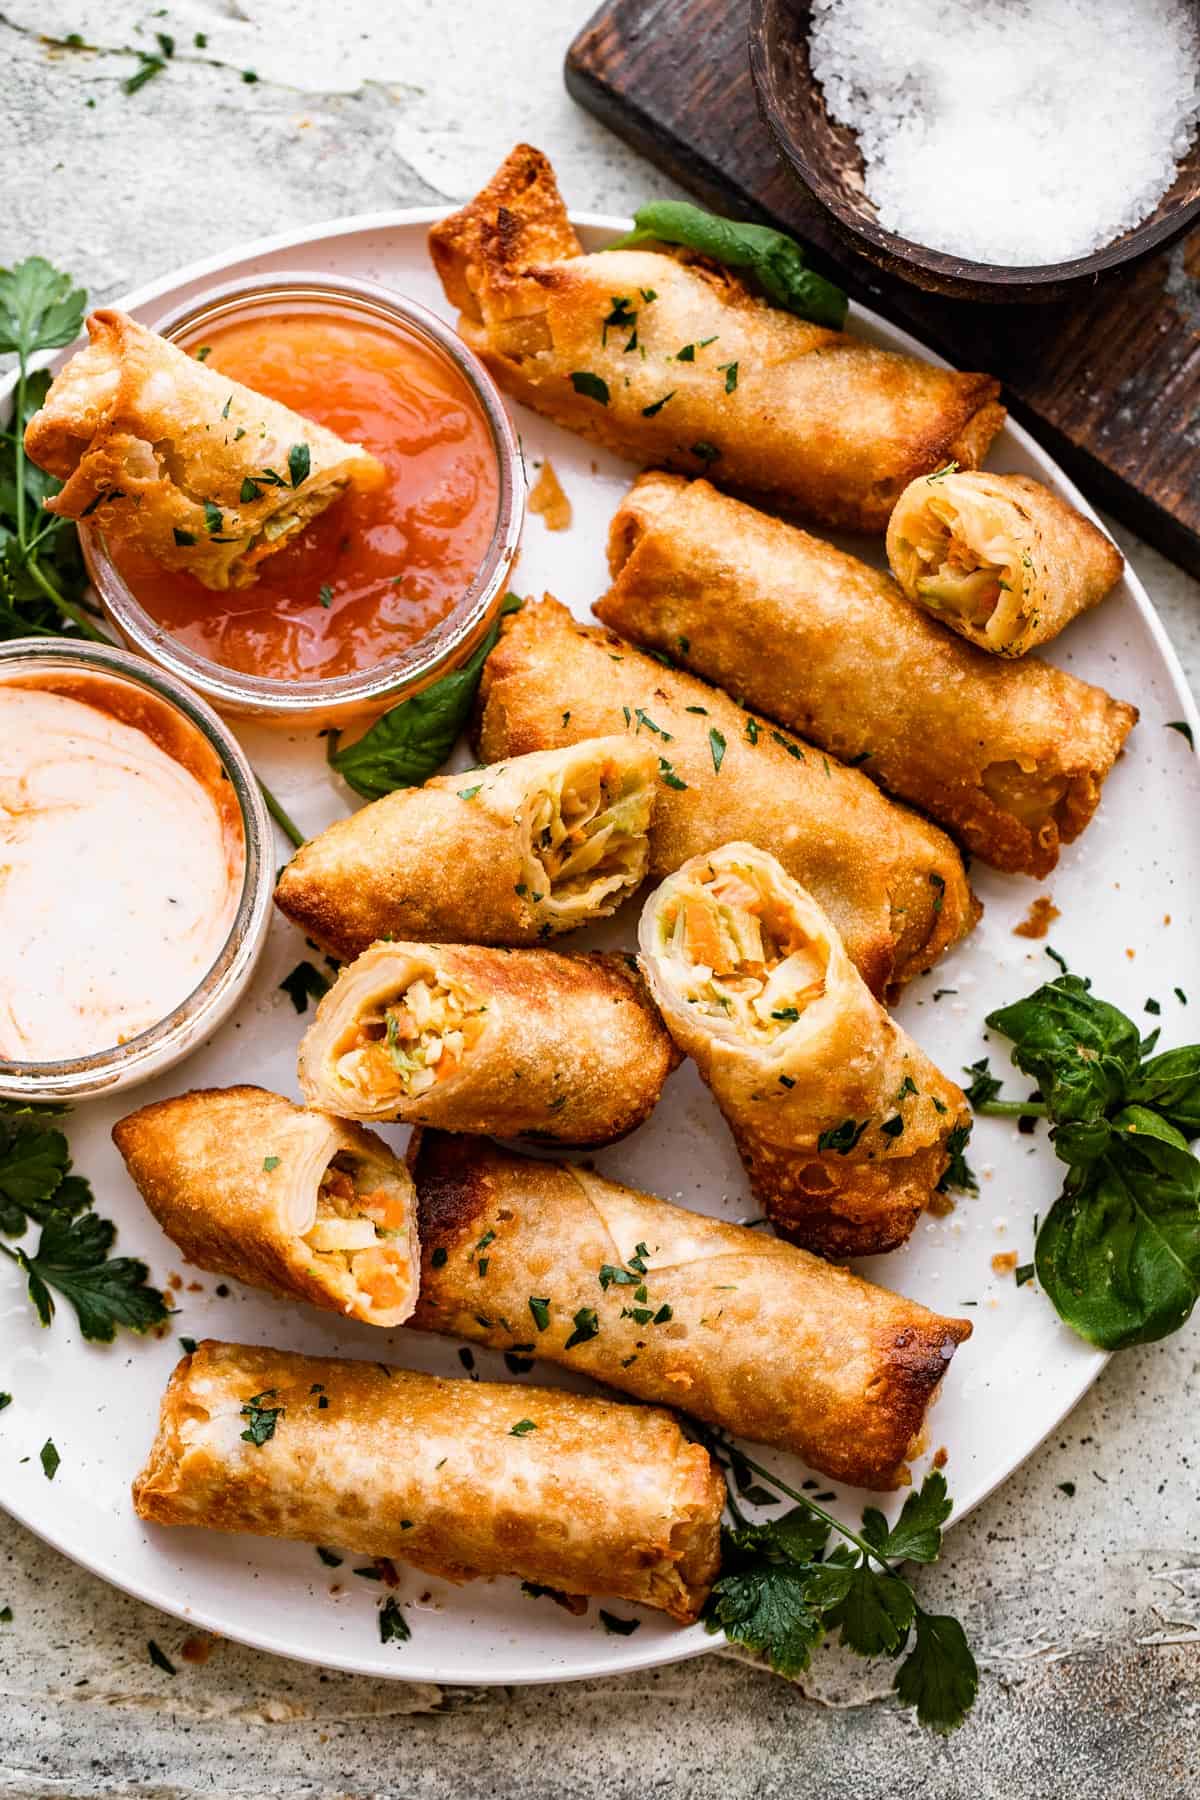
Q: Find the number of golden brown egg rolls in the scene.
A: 11